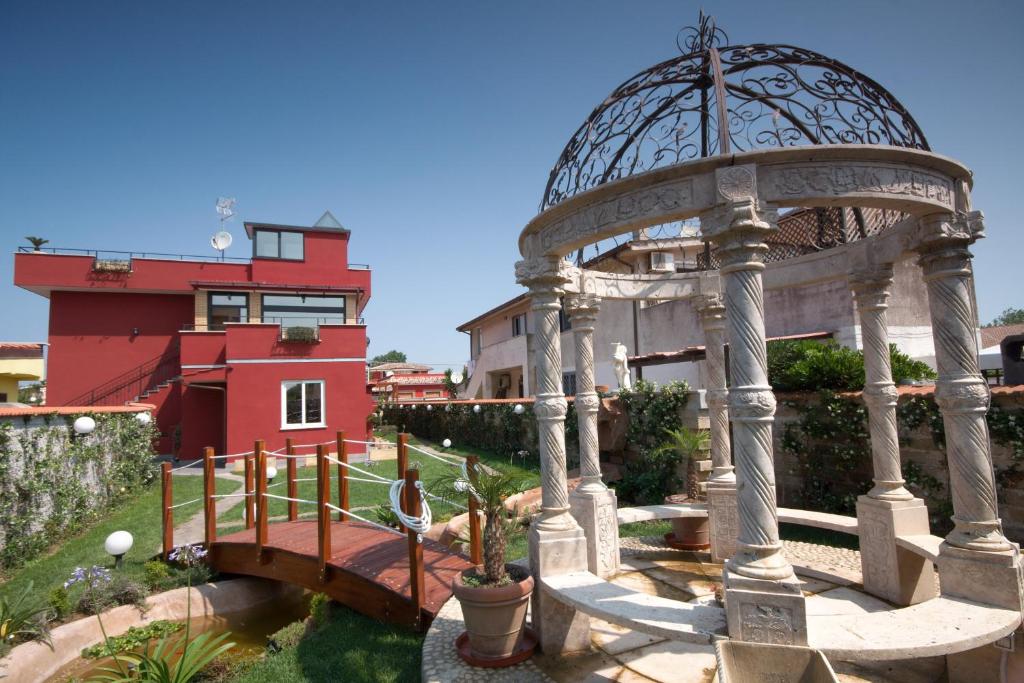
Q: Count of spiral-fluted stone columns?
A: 6